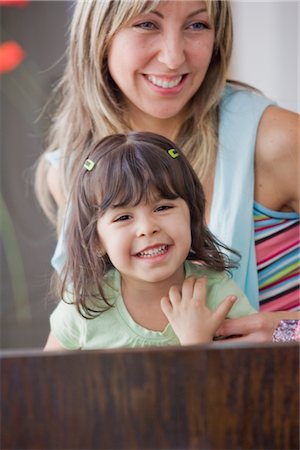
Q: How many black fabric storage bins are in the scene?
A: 0